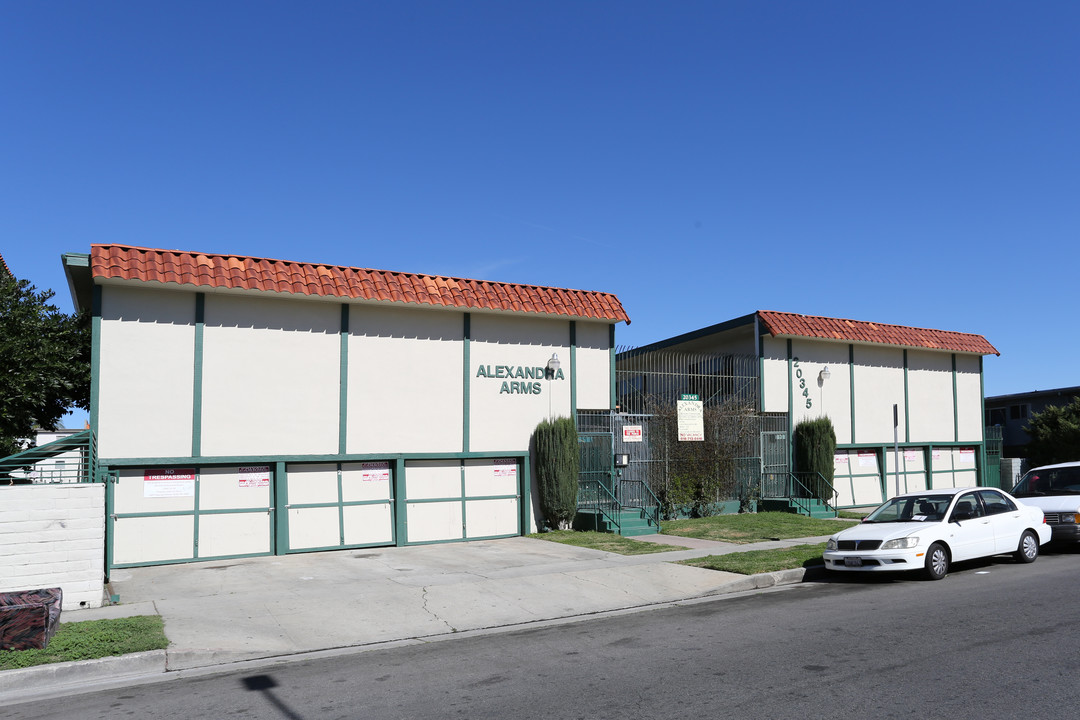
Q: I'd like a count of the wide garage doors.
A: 6